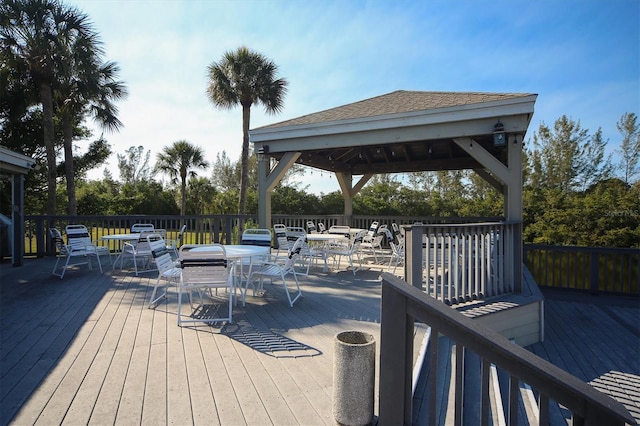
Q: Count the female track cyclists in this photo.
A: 0